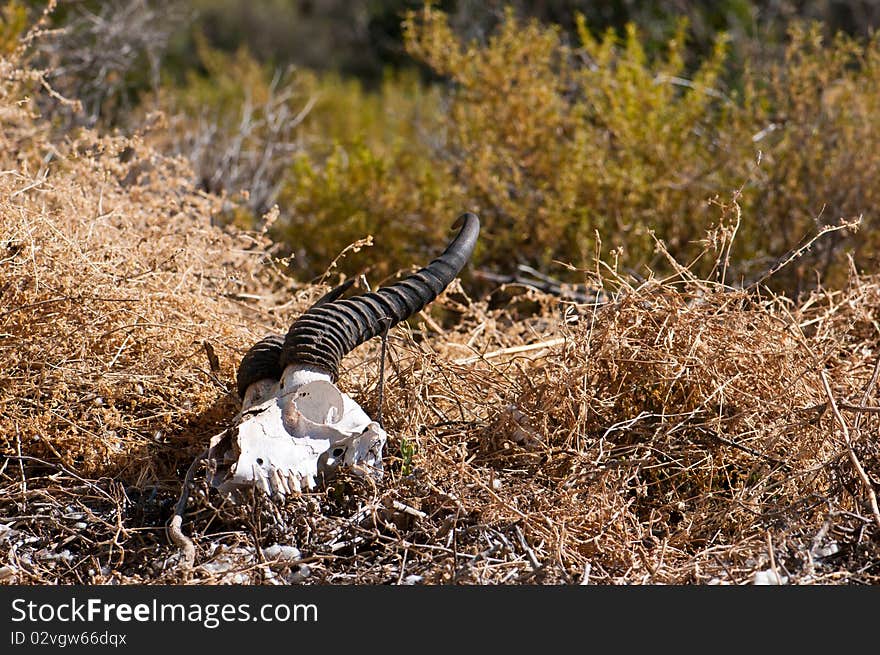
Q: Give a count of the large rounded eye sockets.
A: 1